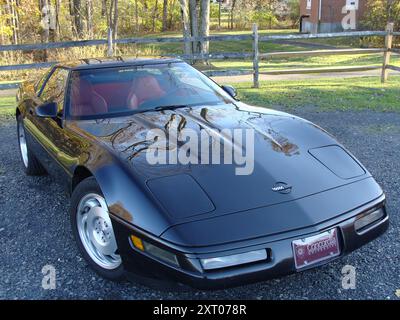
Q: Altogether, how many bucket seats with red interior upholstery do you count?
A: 2